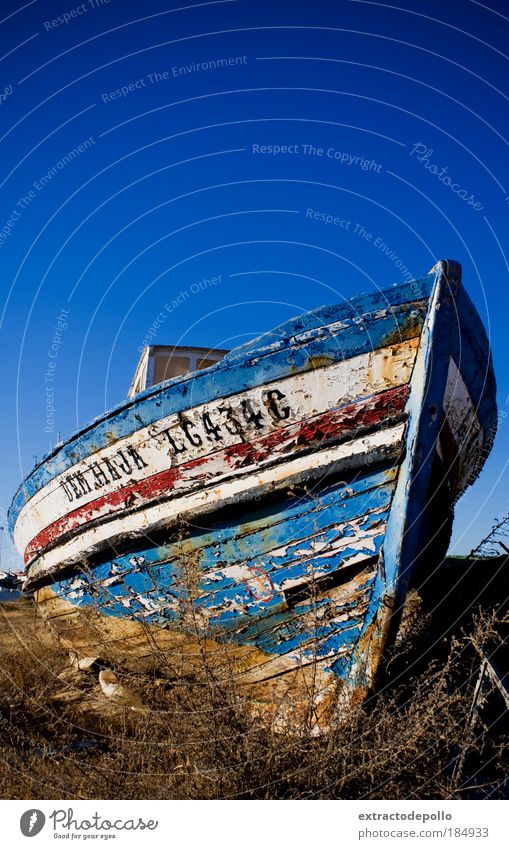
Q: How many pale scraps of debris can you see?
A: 2